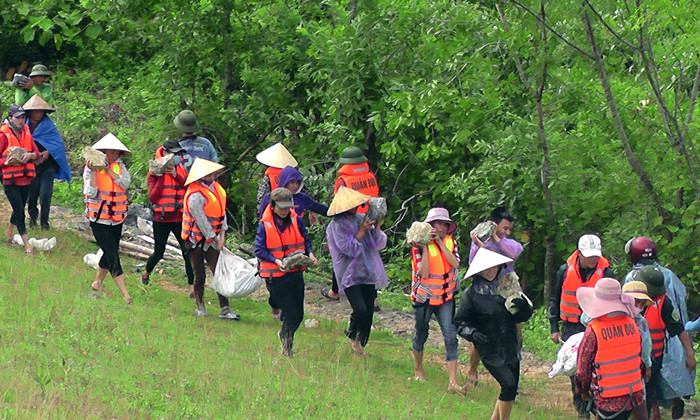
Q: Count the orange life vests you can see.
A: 11